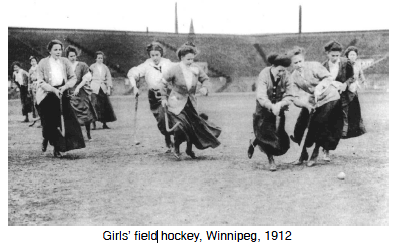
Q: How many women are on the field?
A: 11